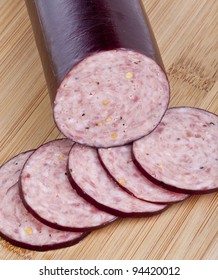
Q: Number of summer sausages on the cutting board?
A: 1